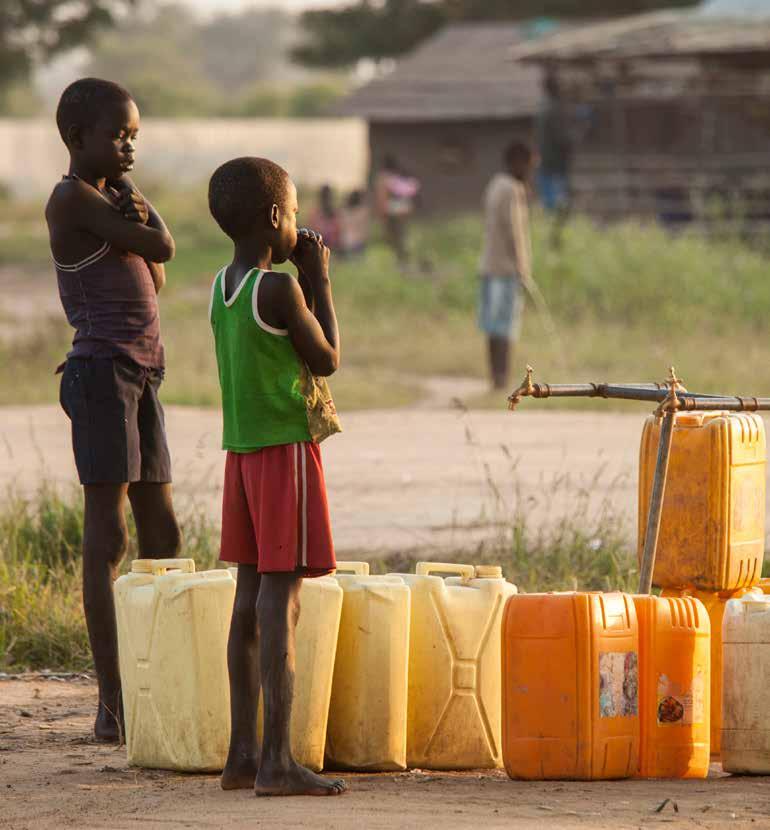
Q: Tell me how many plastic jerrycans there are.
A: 9